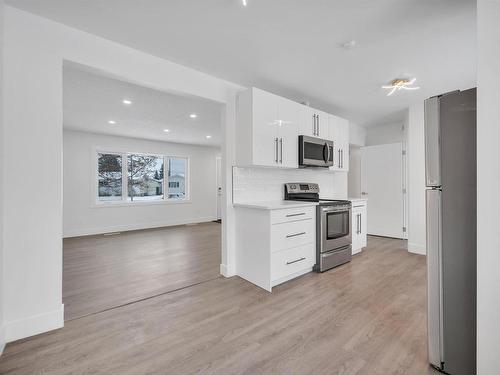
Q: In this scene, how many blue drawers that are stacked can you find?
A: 0